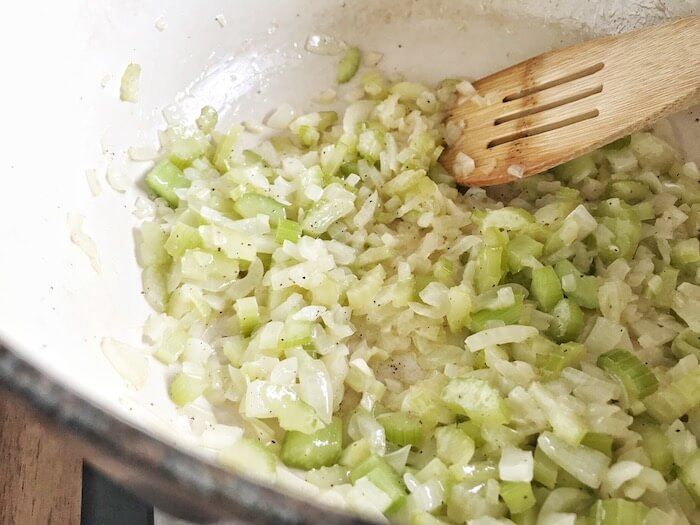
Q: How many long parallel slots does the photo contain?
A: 3